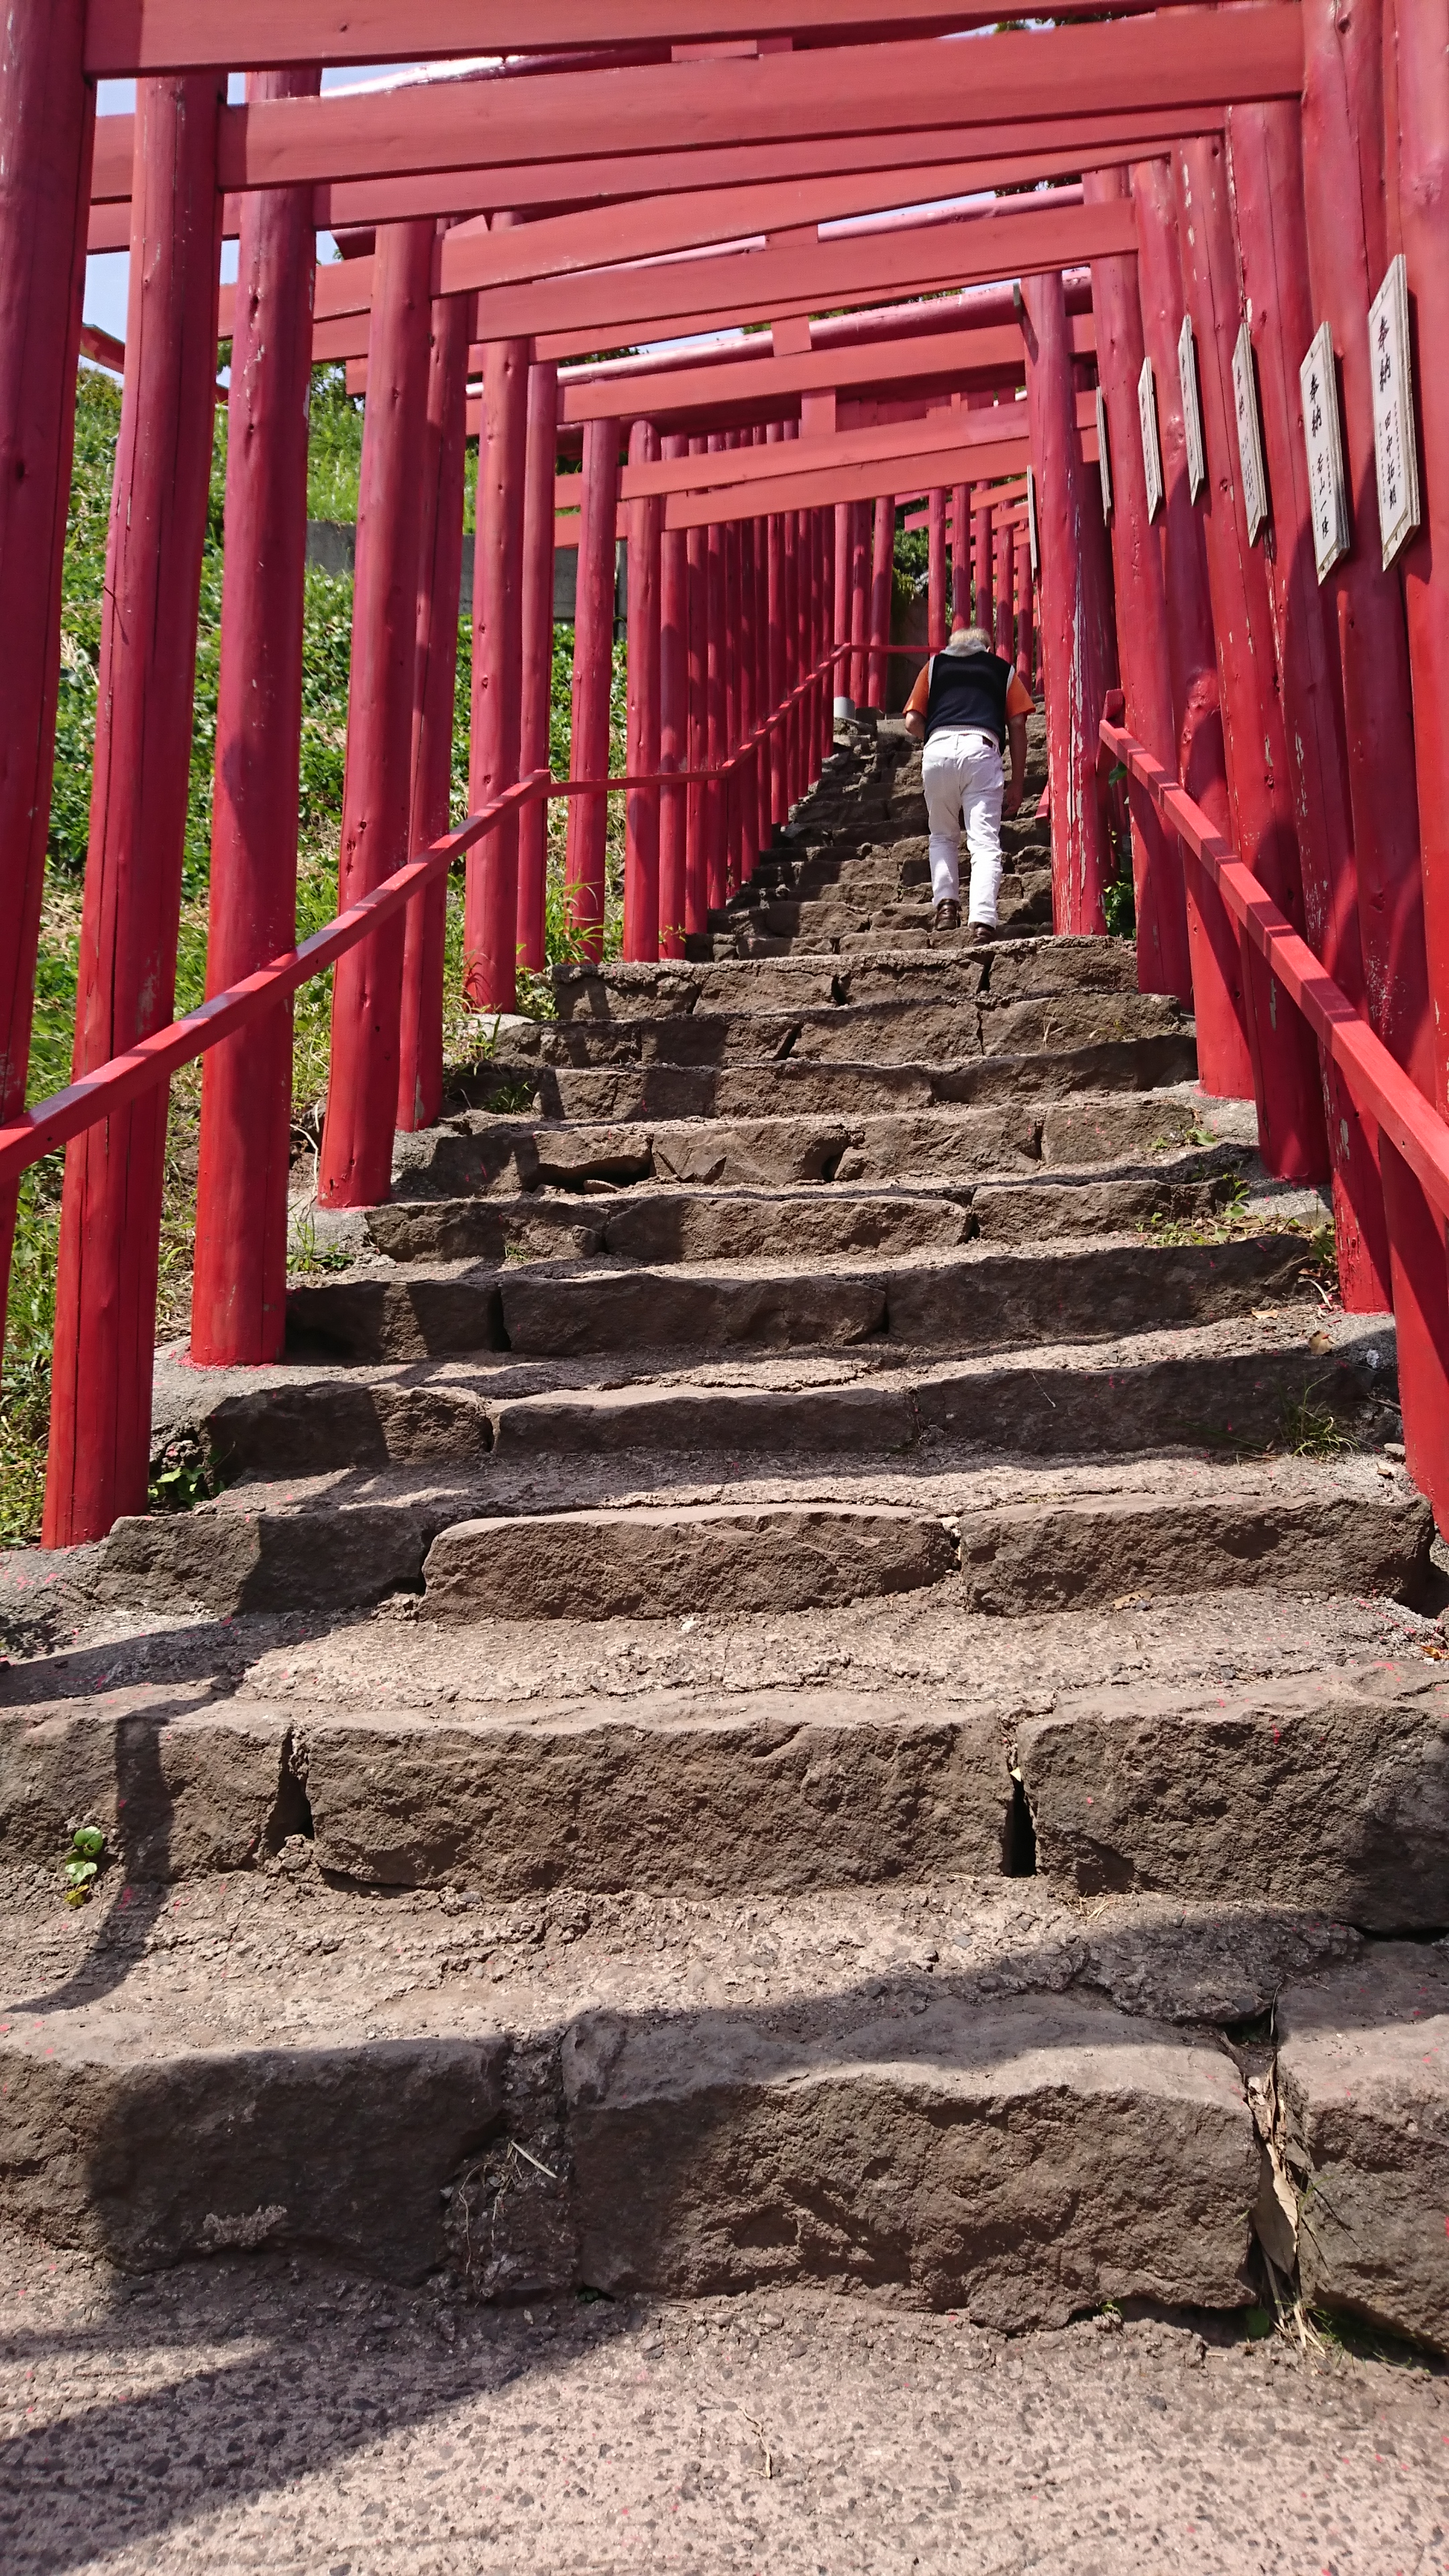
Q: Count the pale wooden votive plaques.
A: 7